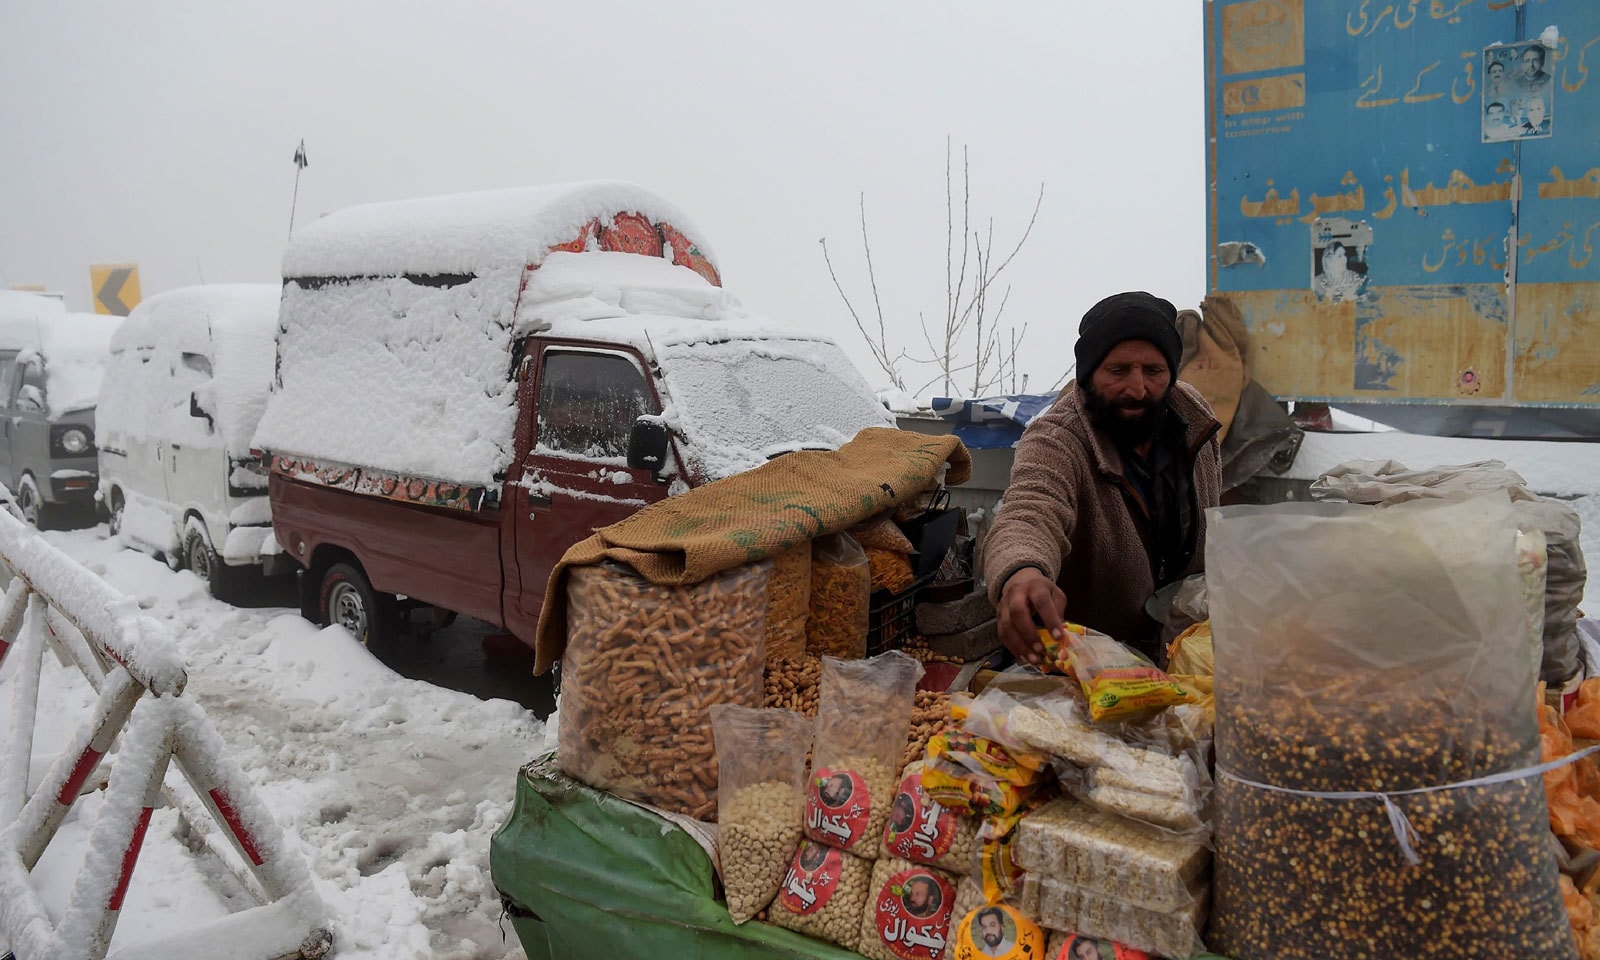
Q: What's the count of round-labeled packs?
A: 6